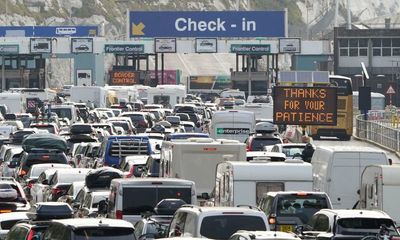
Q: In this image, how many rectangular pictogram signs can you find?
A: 5